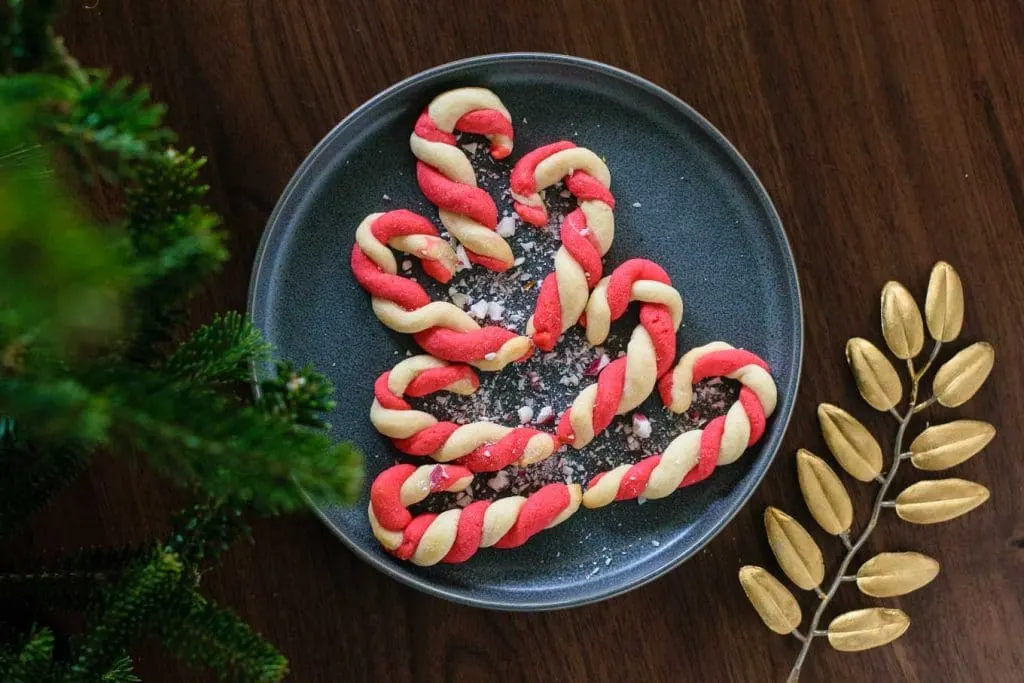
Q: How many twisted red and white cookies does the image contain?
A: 7